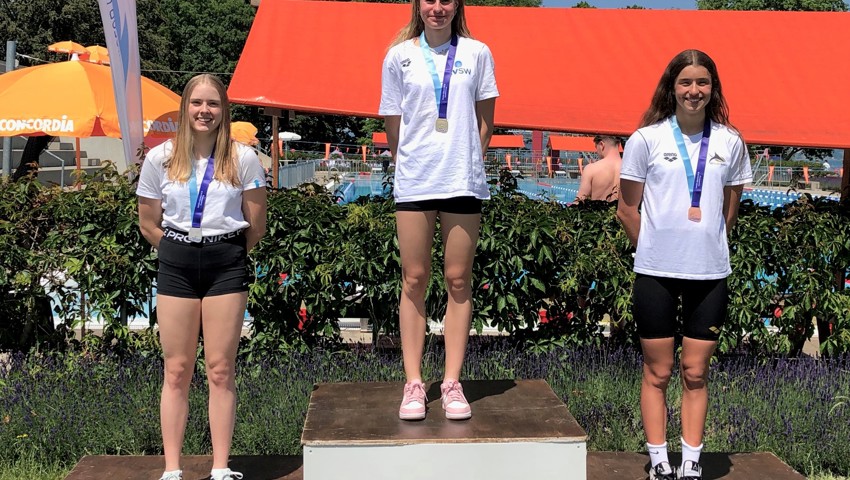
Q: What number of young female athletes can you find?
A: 3